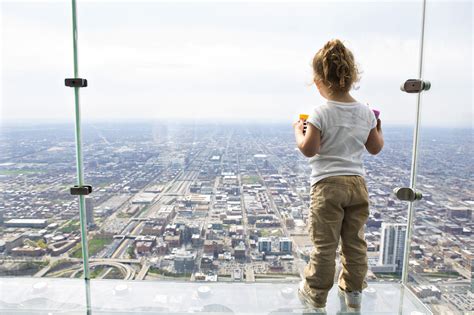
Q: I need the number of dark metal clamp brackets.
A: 4